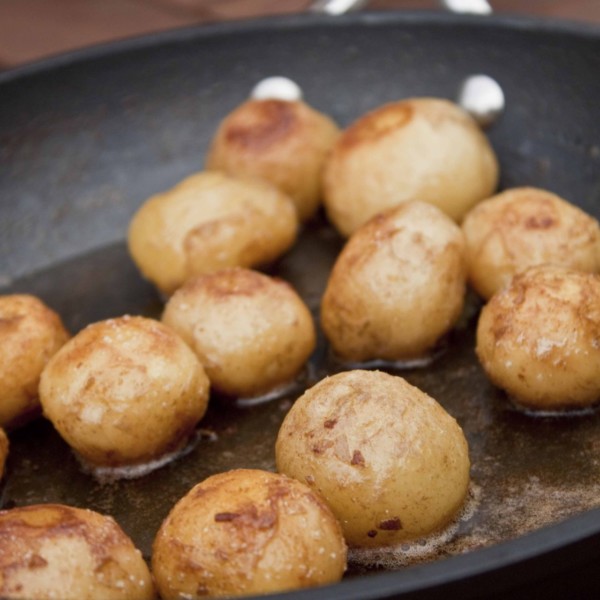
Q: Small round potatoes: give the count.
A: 13